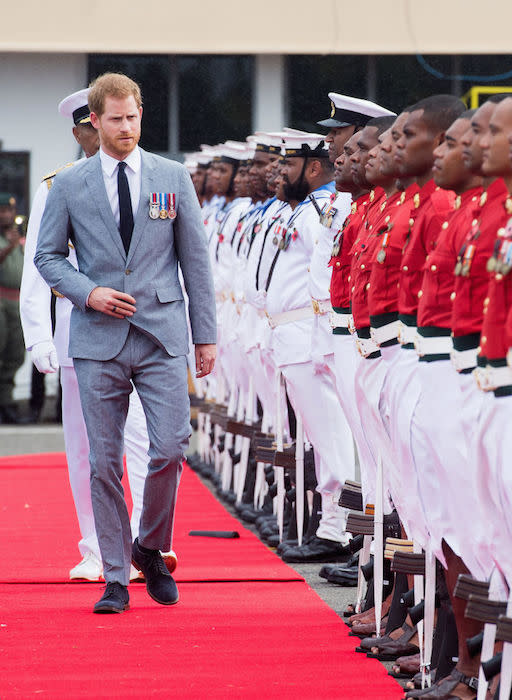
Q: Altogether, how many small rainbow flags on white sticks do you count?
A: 0